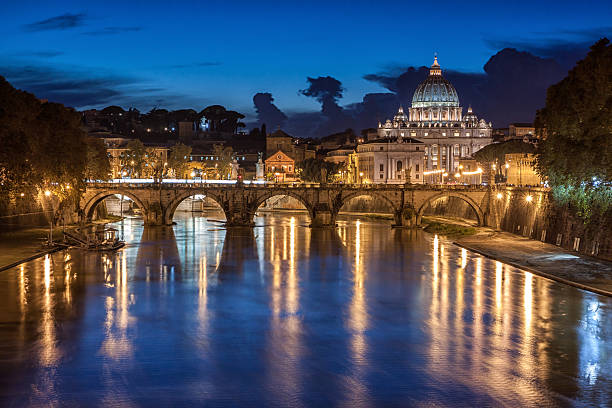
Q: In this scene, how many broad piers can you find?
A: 4